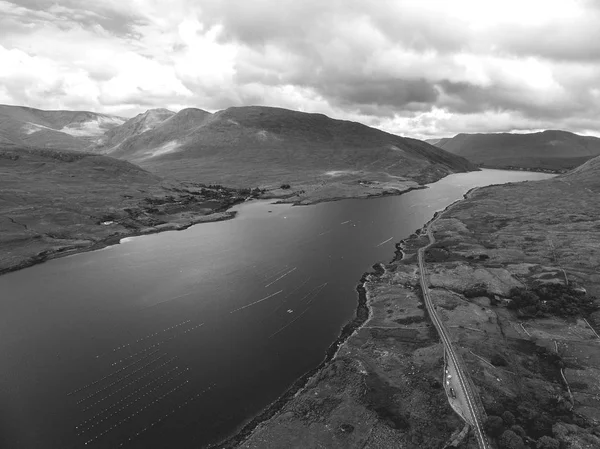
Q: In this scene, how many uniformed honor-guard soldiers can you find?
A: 0